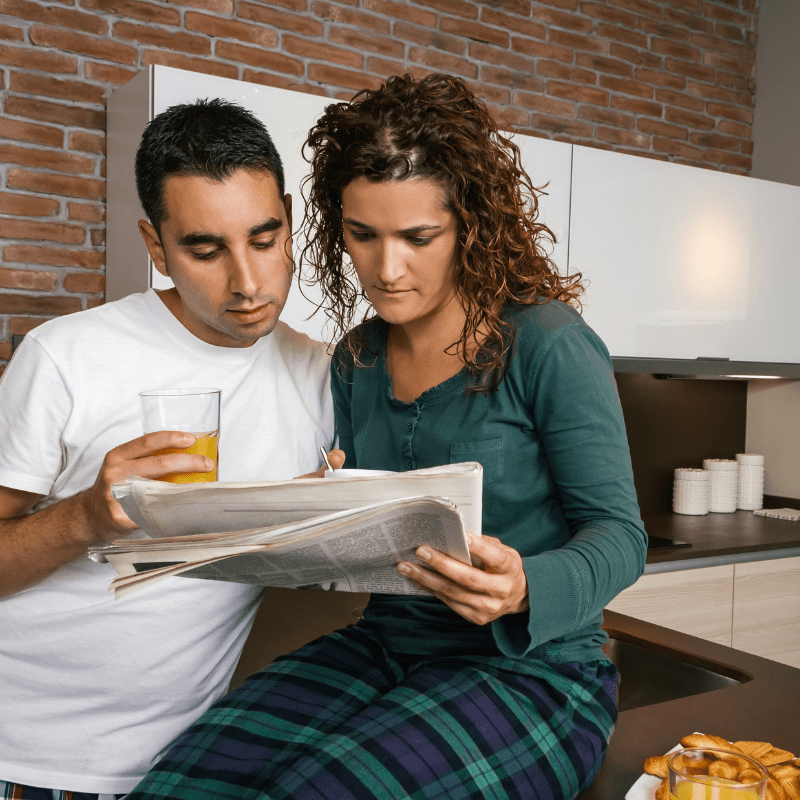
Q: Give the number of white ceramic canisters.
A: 3